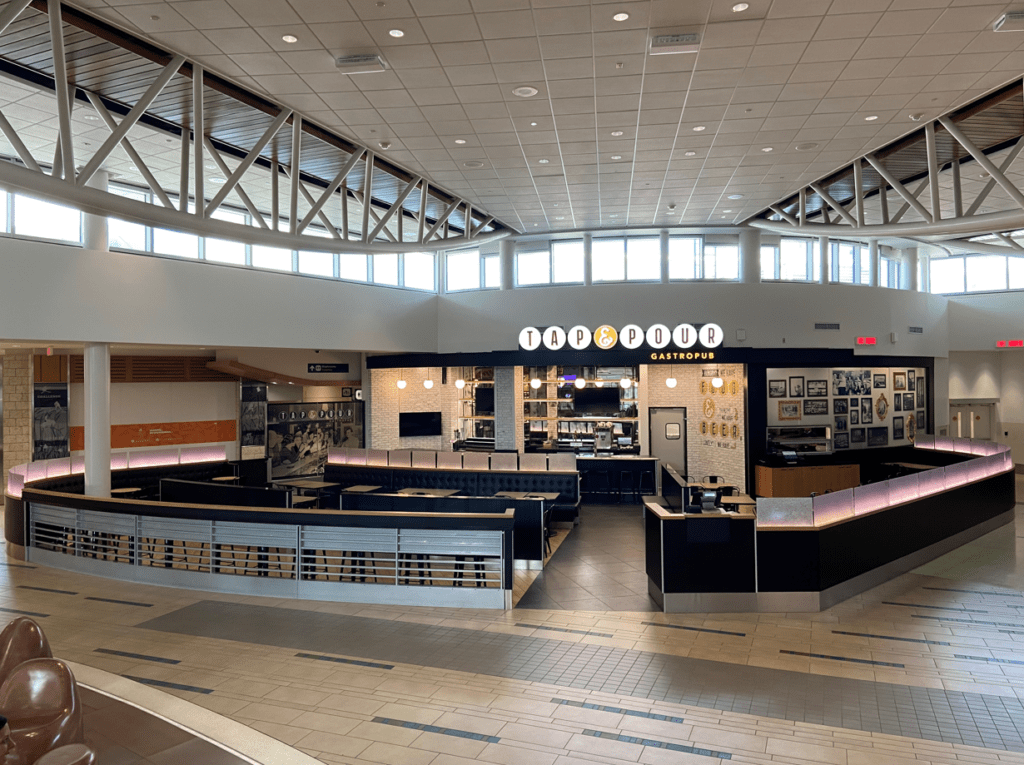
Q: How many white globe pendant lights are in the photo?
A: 8